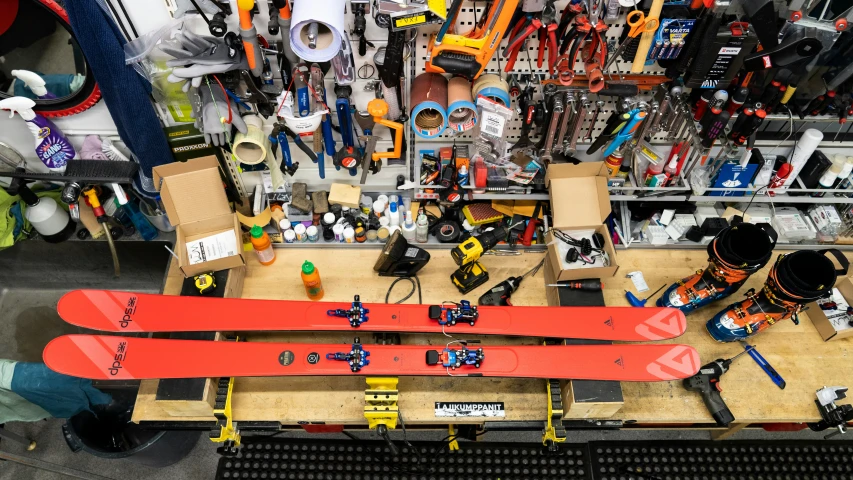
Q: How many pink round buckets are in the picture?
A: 0